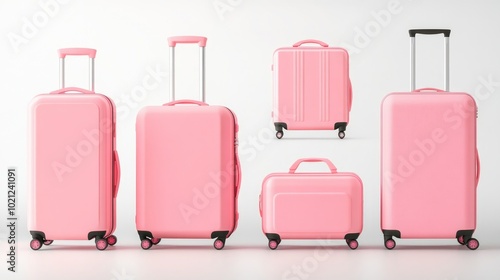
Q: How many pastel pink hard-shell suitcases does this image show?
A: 5